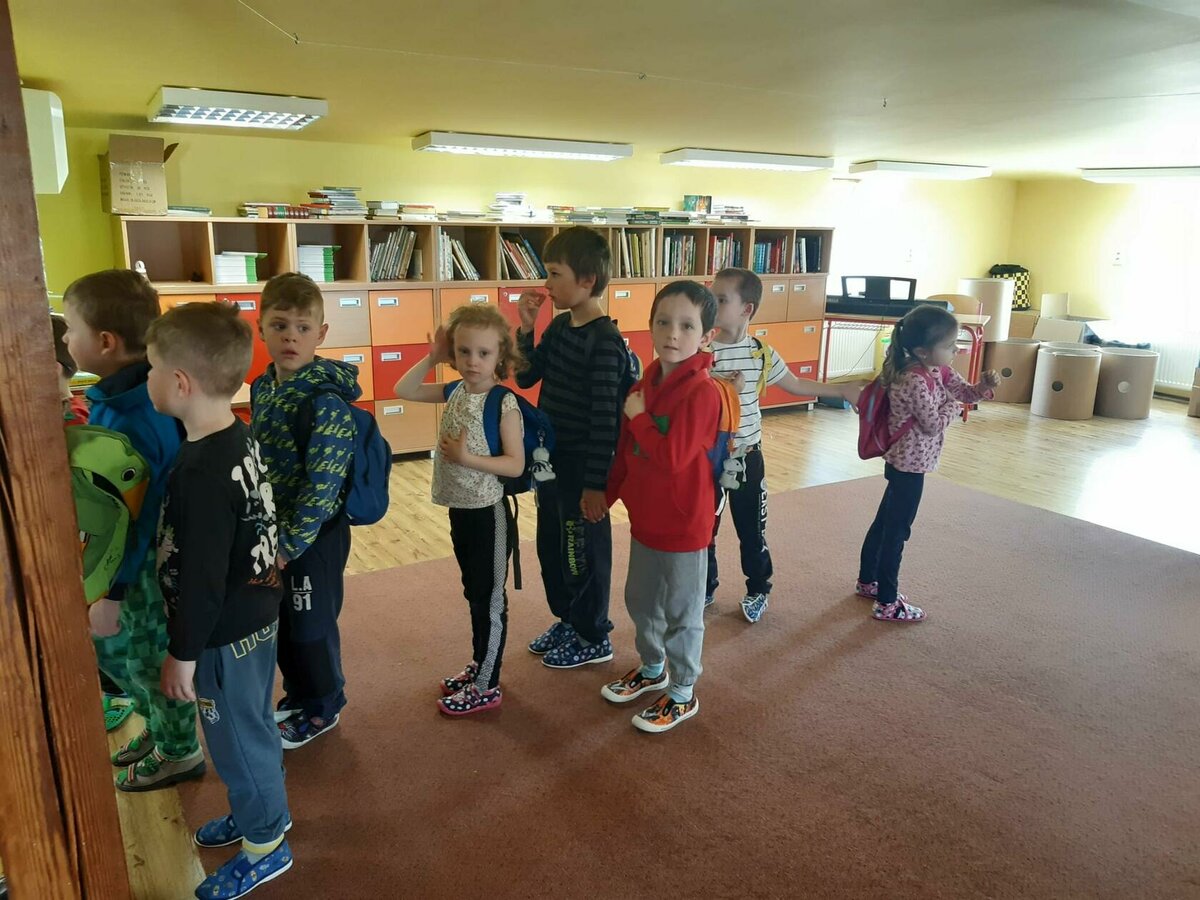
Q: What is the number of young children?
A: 9